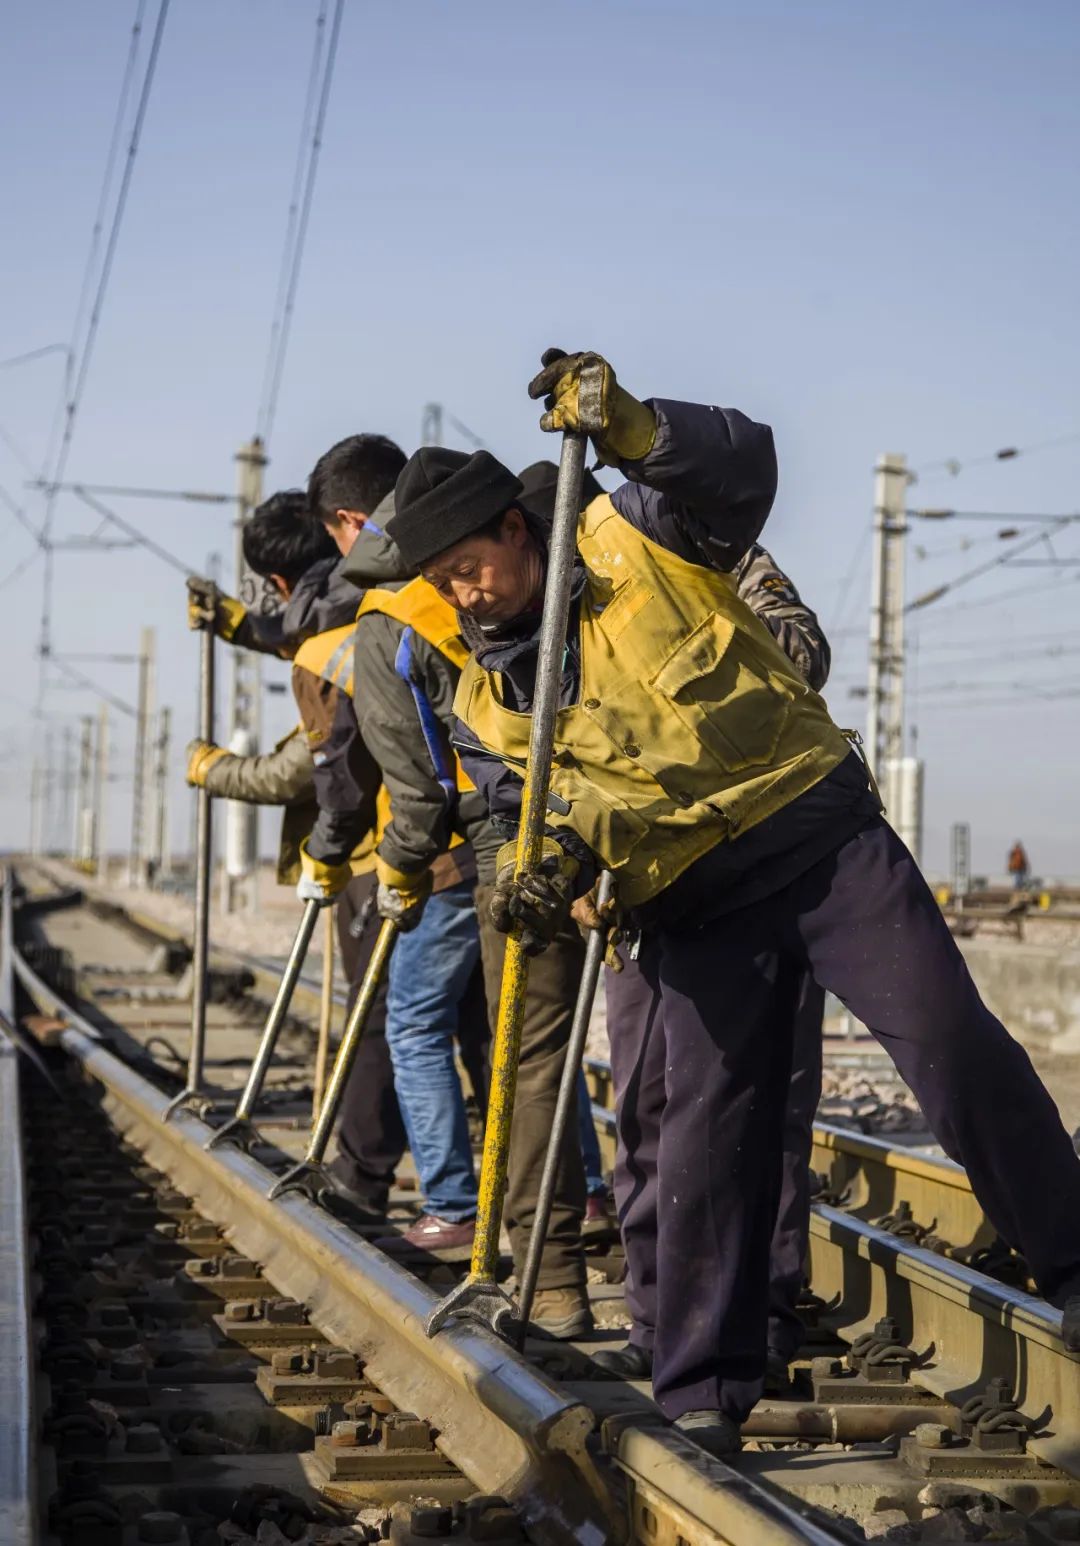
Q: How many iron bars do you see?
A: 5